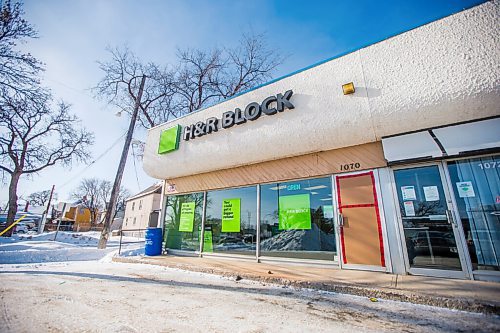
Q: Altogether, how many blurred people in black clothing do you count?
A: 0